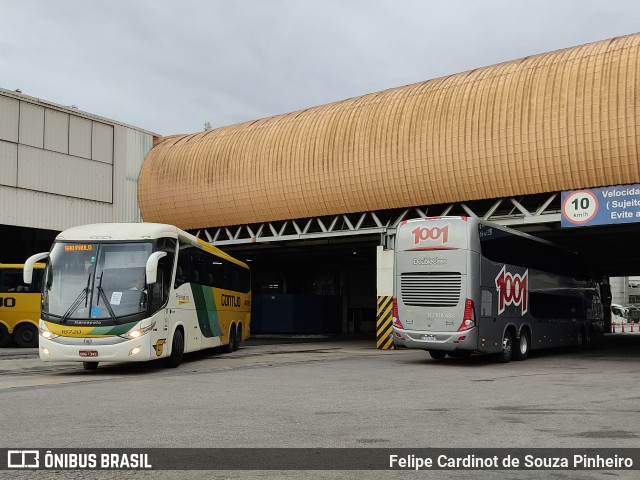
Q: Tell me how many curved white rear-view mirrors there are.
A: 2